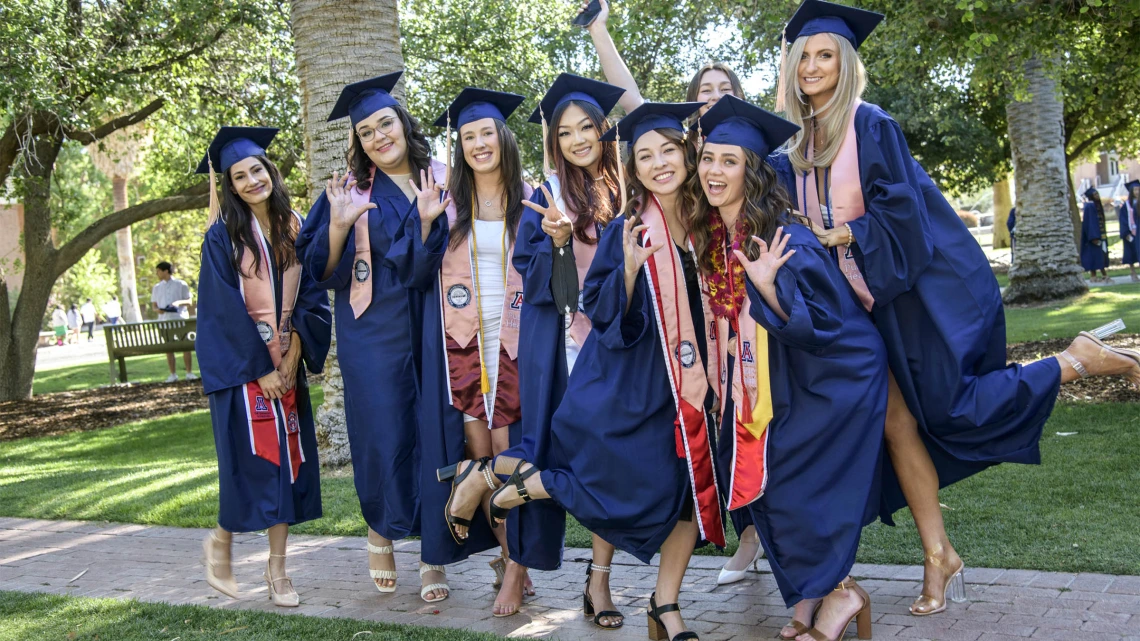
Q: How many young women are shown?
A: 8